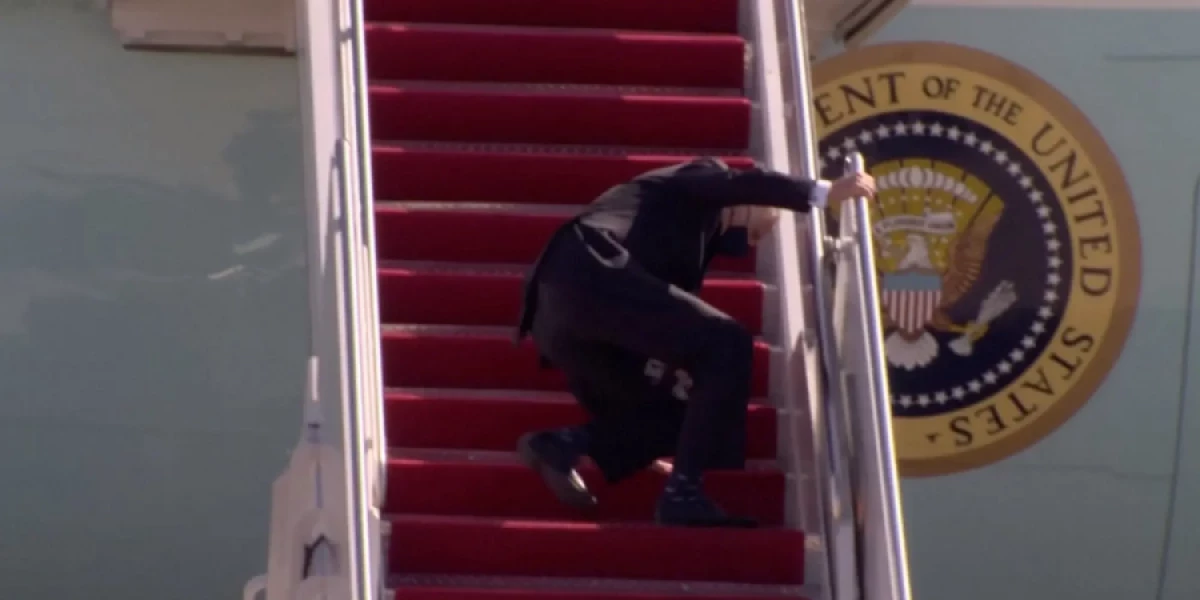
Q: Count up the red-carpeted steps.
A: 11